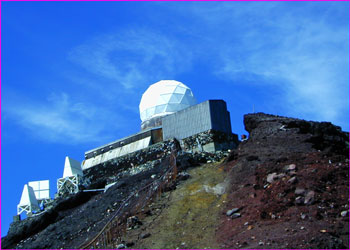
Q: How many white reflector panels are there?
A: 3